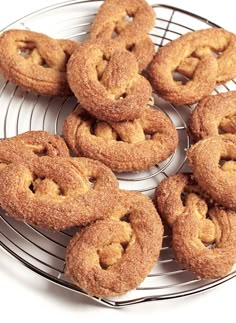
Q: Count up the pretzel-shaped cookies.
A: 11